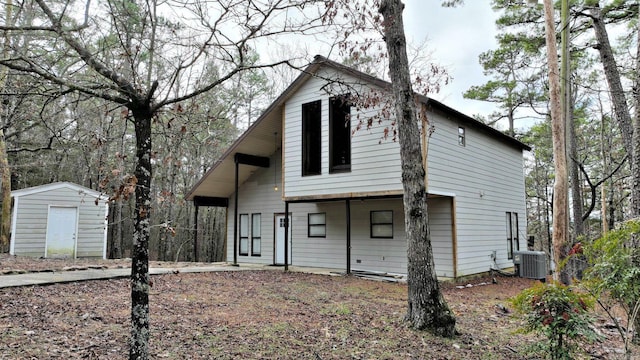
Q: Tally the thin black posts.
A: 4